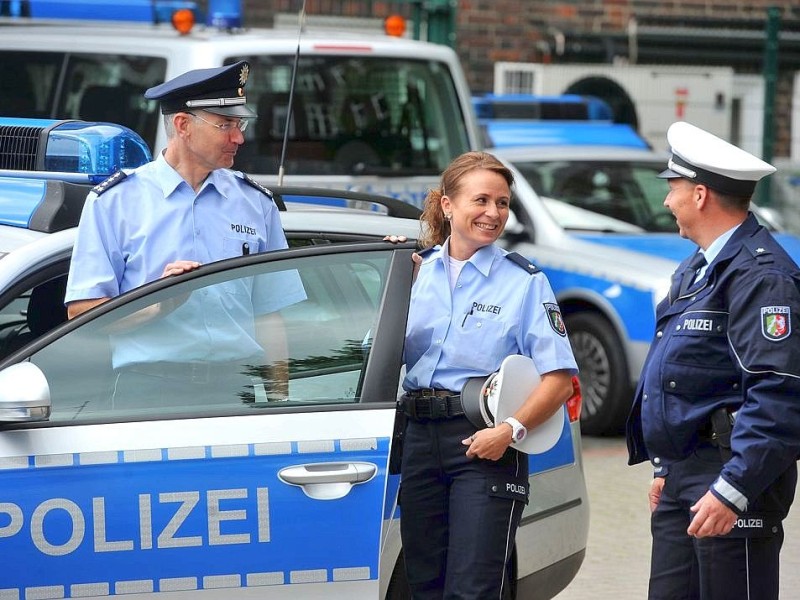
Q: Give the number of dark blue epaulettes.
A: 5